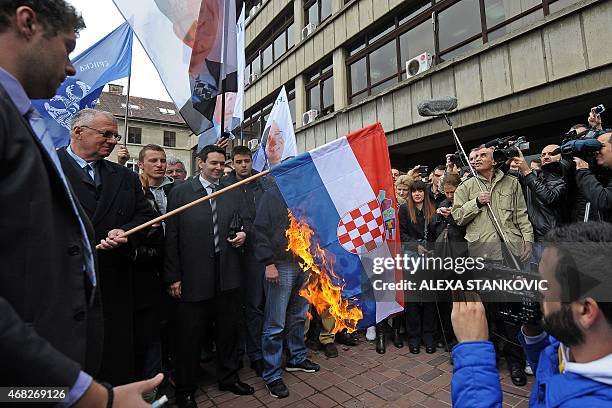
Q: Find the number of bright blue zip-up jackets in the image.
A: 1